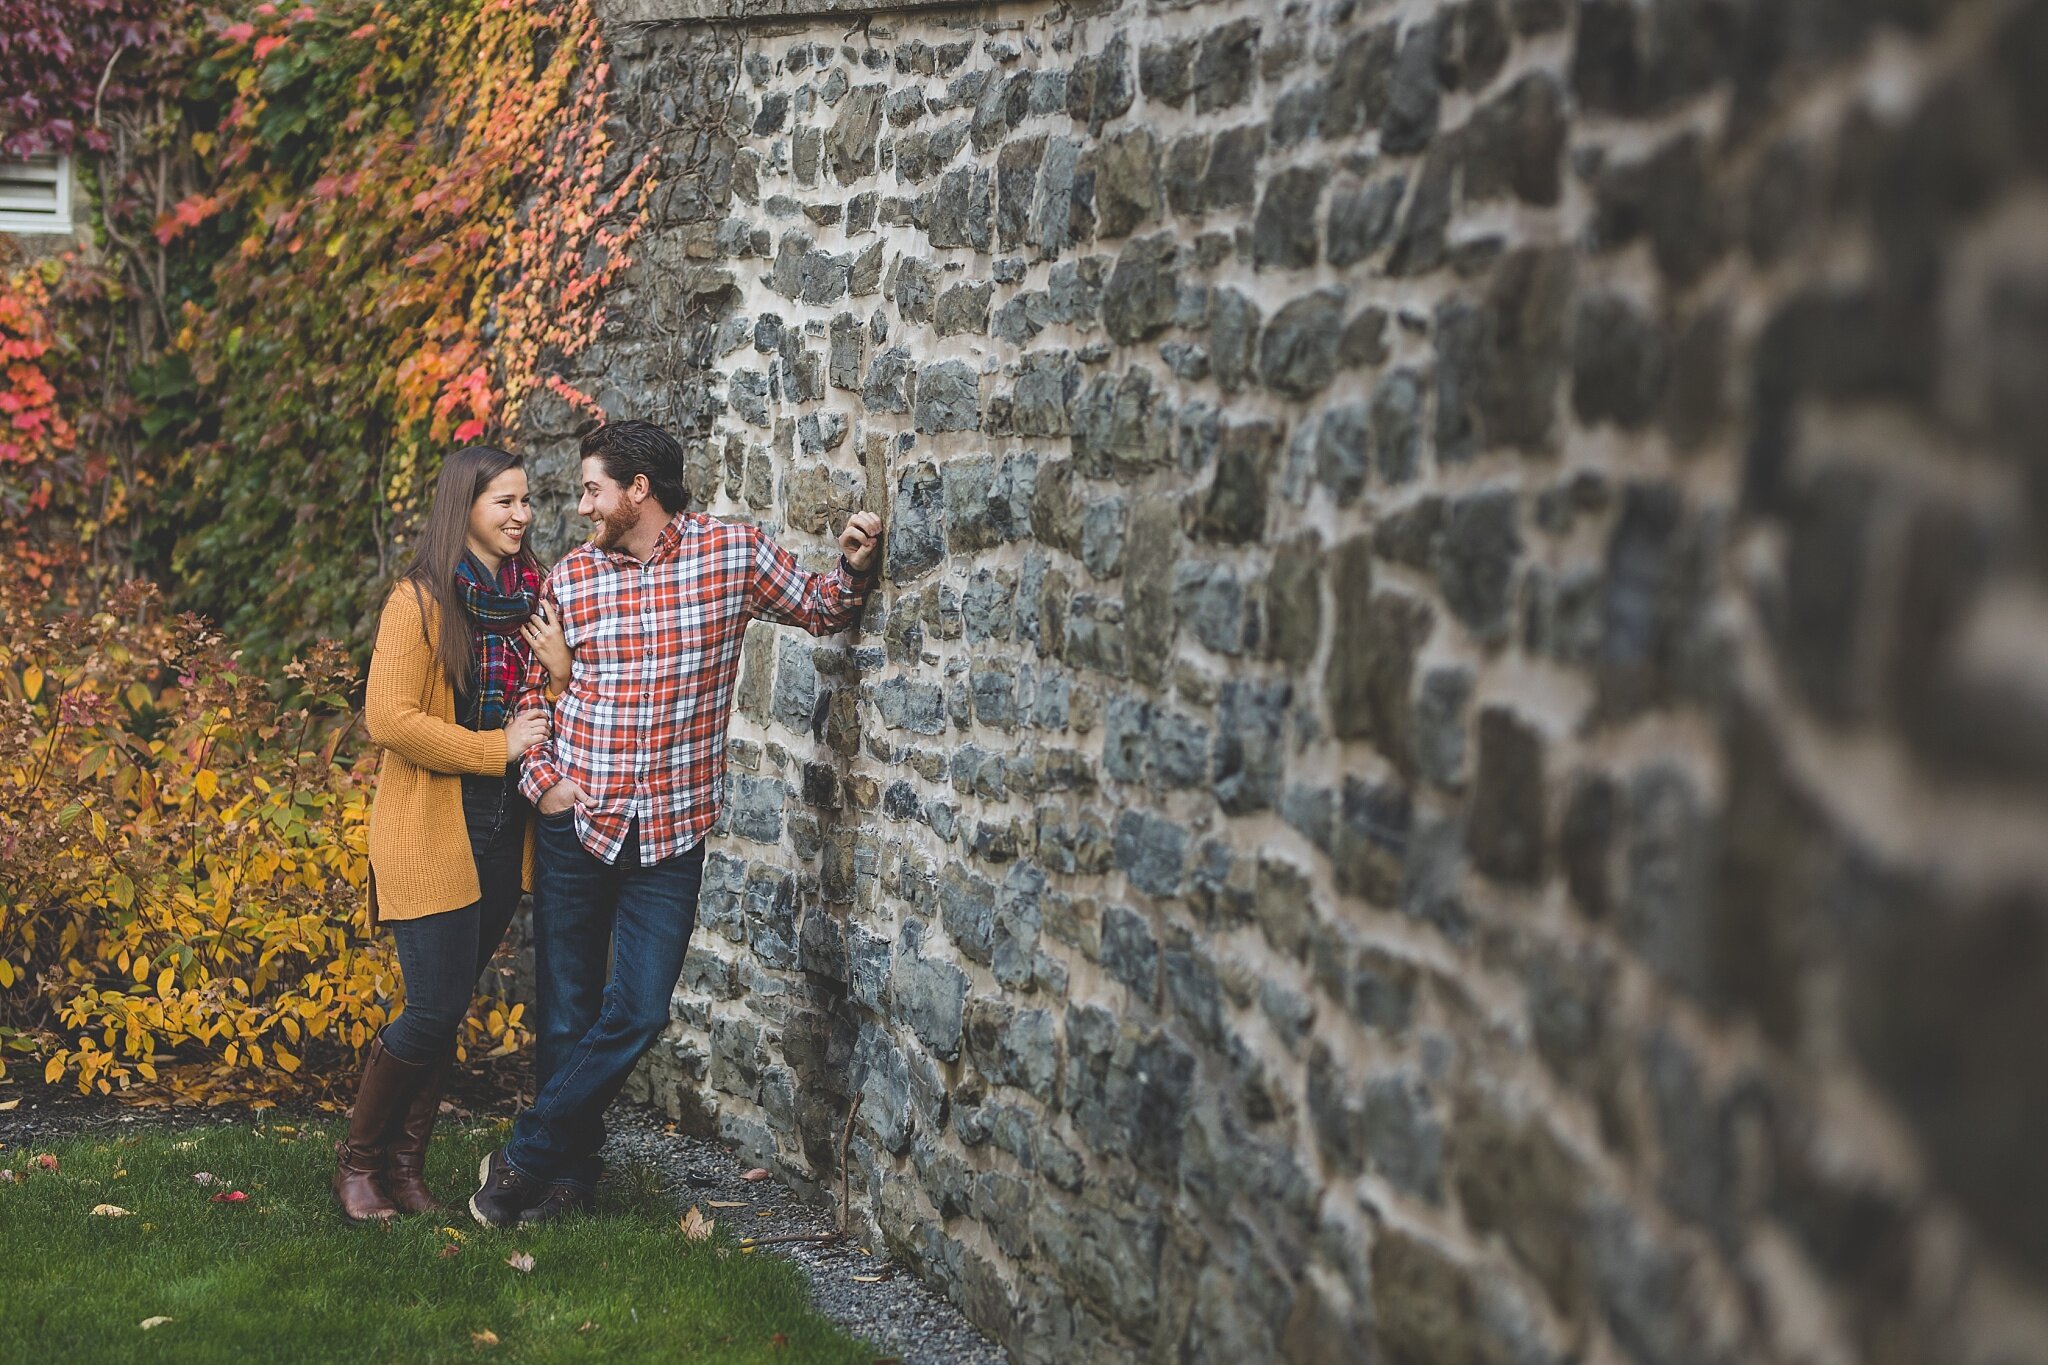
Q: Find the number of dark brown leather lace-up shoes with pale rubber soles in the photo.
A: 2